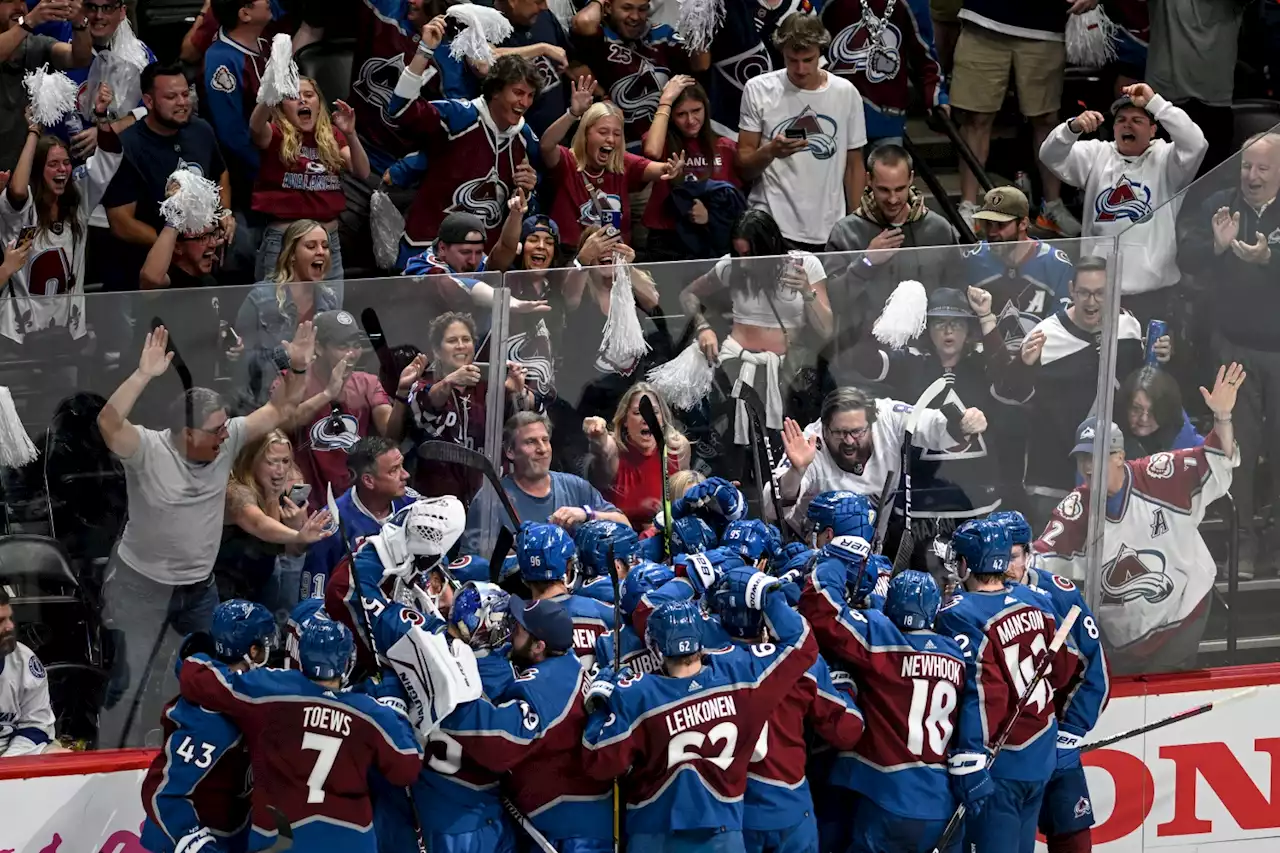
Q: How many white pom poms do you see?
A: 12